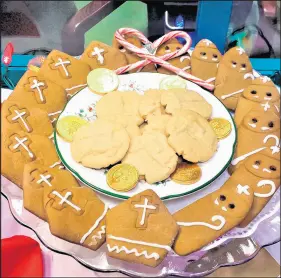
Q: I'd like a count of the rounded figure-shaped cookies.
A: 8